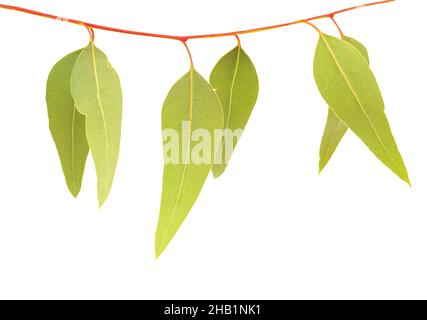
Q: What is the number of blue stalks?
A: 0